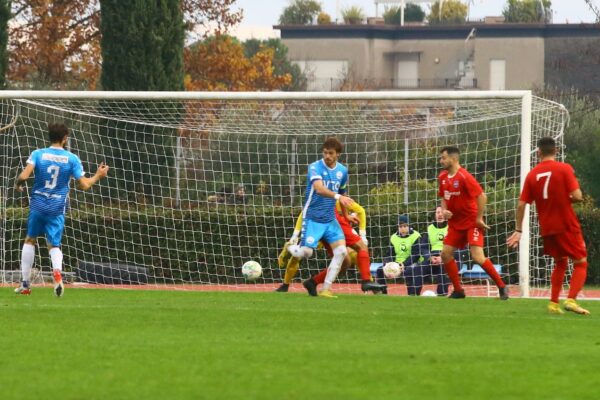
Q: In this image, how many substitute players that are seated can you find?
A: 2